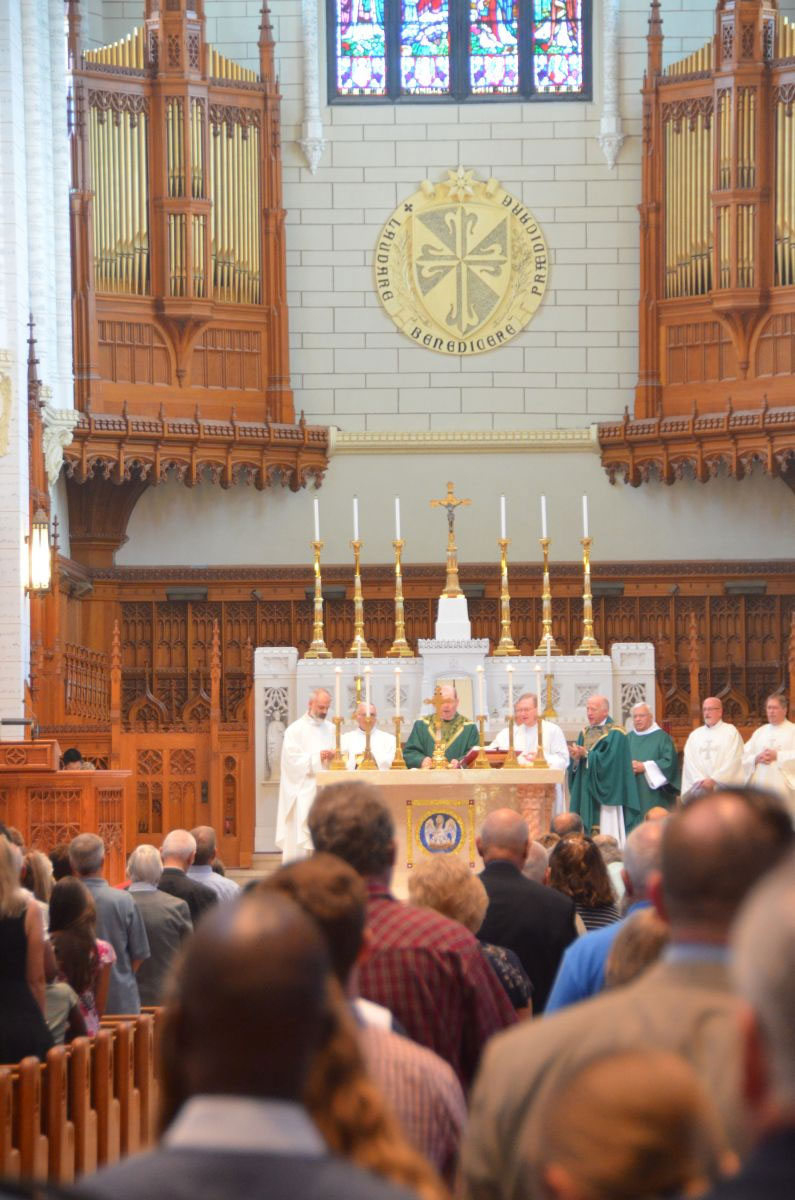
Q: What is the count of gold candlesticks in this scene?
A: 14